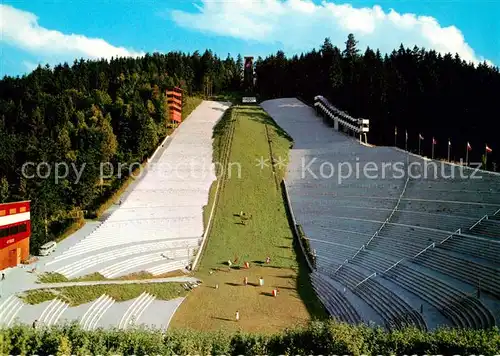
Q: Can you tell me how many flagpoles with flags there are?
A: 7